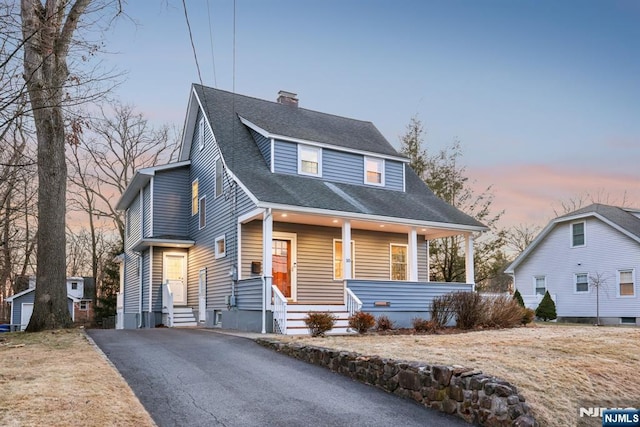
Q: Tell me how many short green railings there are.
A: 0